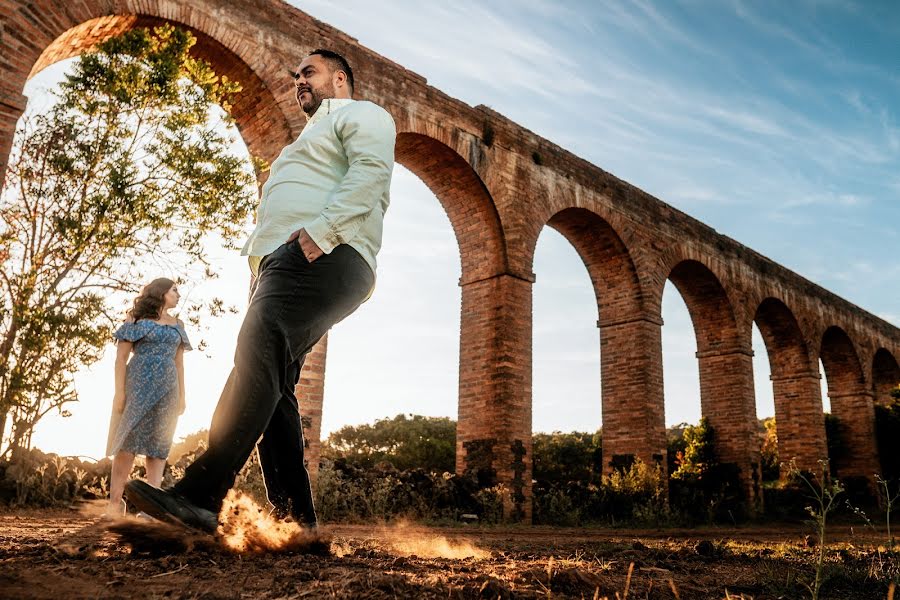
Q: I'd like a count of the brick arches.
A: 7